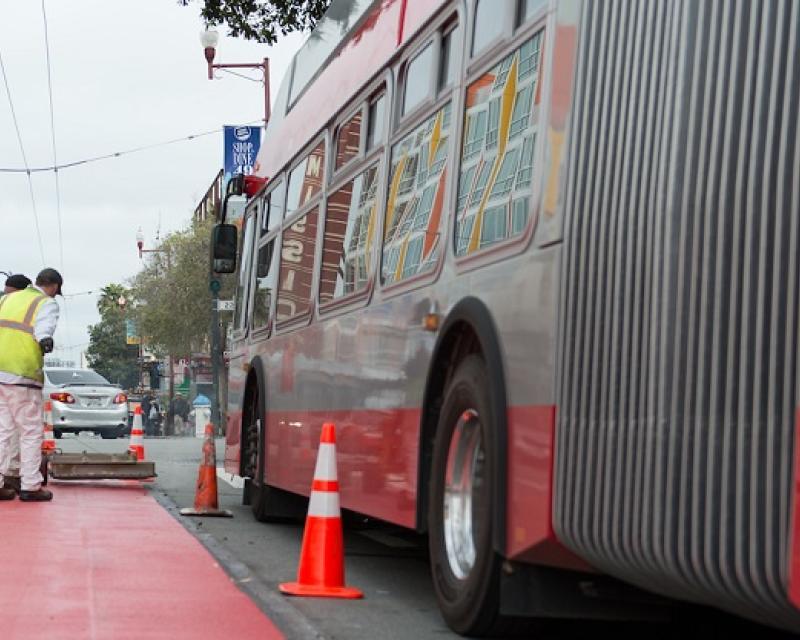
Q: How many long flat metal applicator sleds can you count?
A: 1